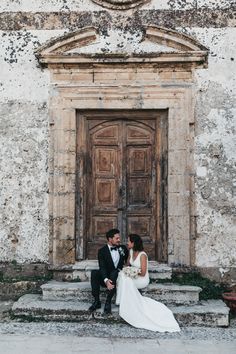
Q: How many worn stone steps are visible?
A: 3